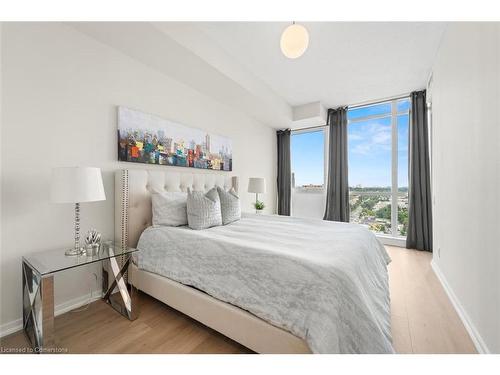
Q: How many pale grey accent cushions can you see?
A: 2